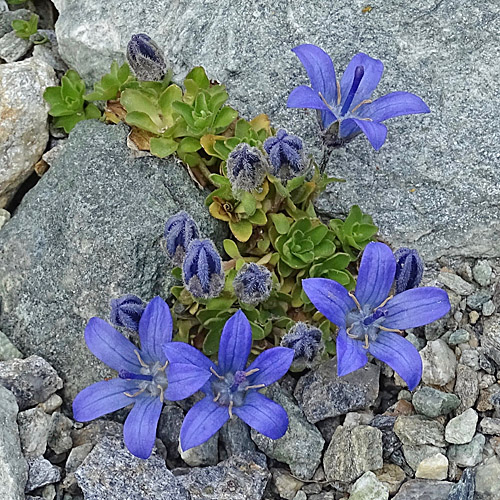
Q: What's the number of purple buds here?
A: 9